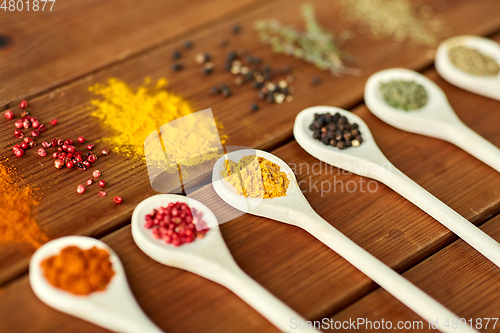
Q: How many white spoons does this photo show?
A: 6